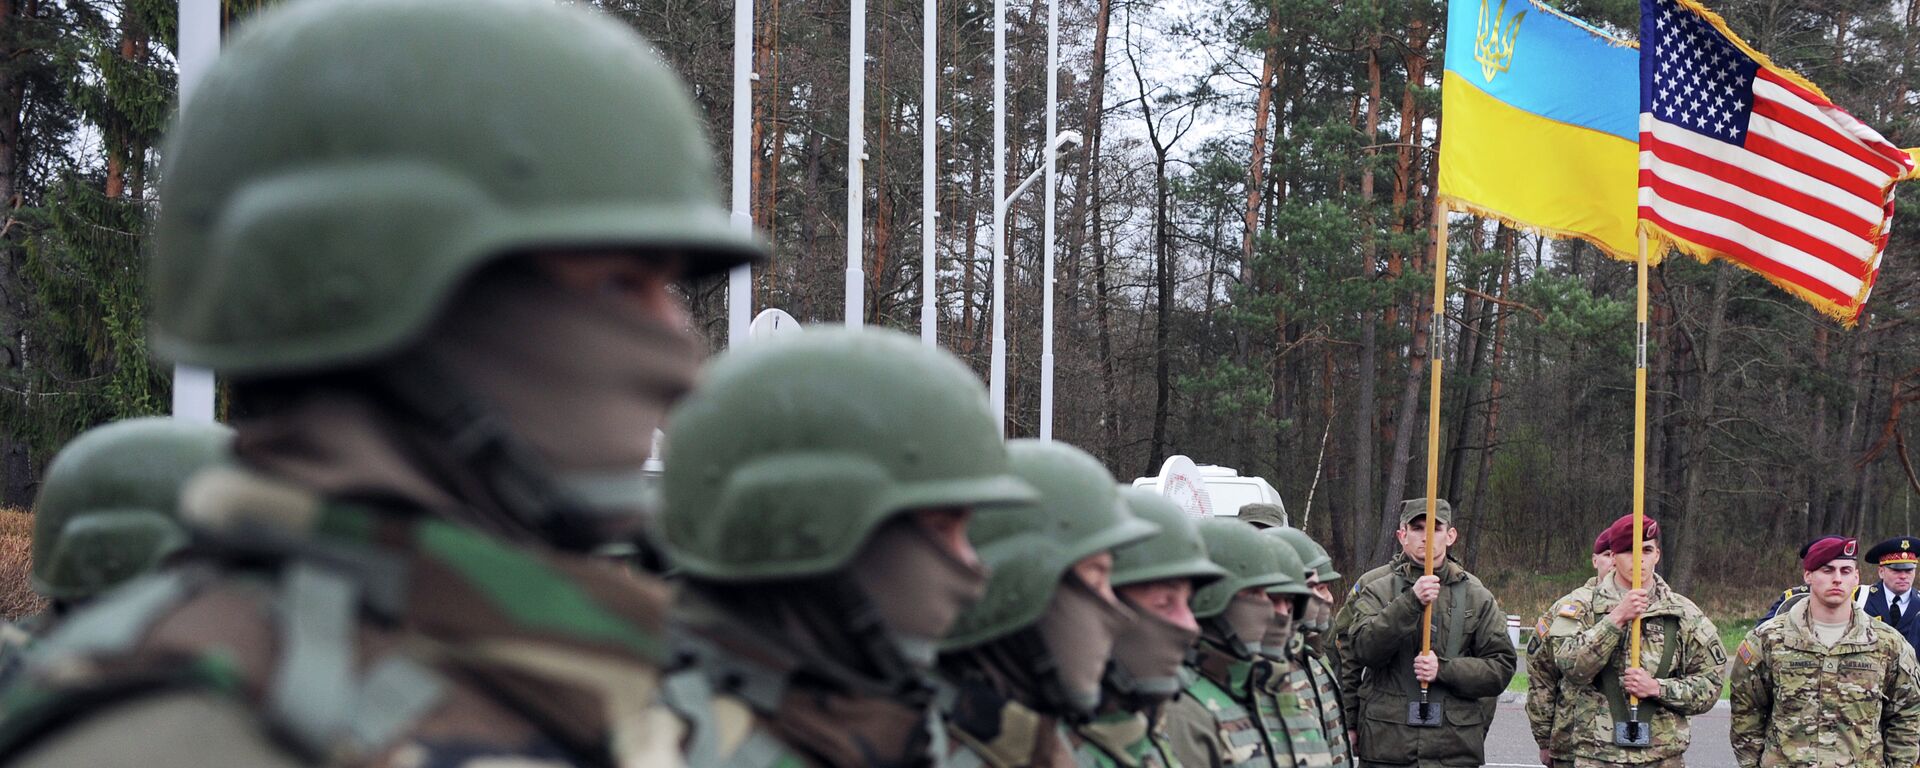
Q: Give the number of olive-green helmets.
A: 9